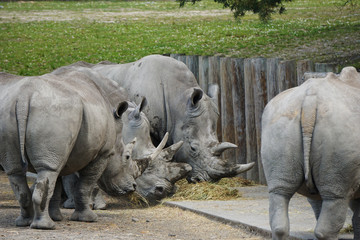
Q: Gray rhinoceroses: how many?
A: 4